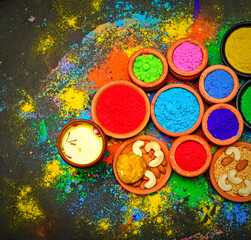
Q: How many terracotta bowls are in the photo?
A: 10